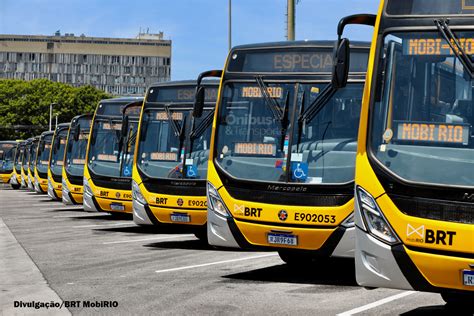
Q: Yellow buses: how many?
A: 11